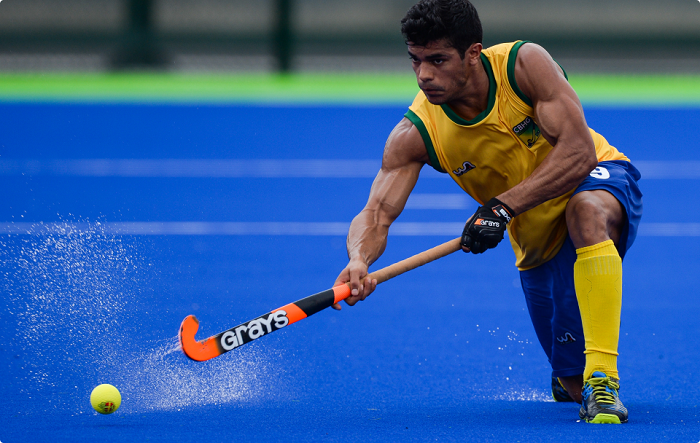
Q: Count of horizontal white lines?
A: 3